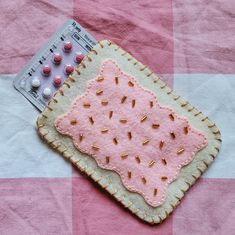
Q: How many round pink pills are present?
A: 6